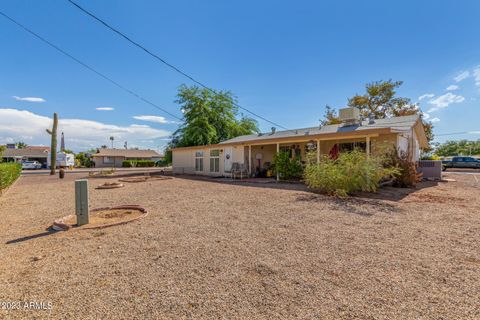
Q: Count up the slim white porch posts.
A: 4